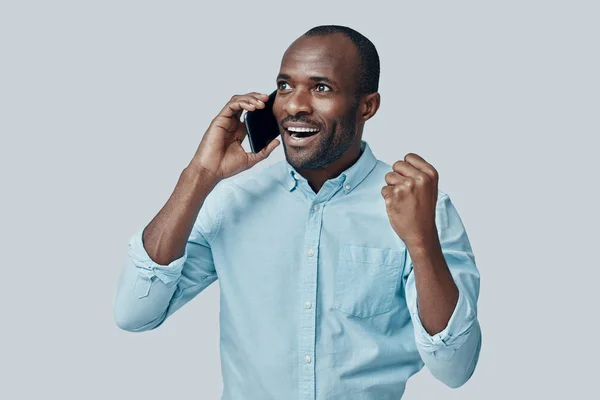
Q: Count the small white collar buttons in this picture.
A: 2